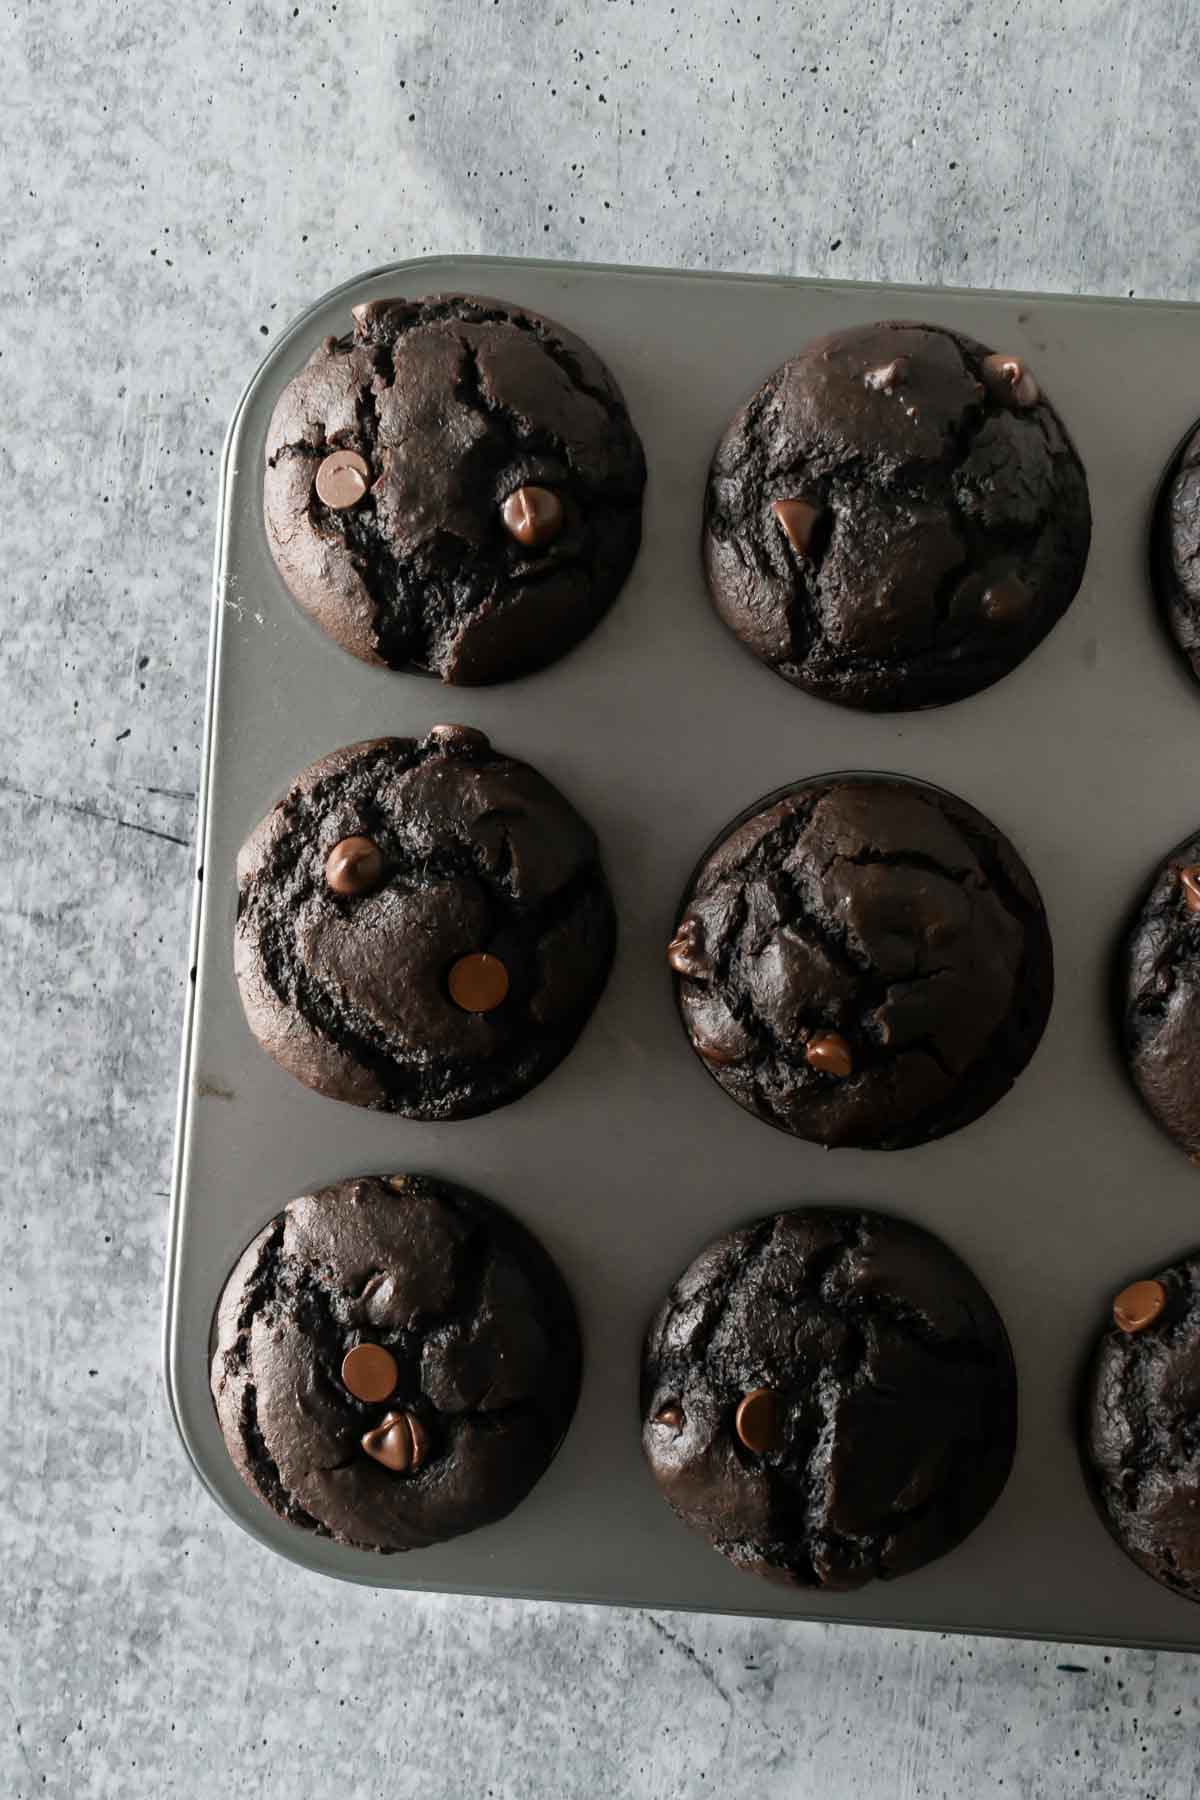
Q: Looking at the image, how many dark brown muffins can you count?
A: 9